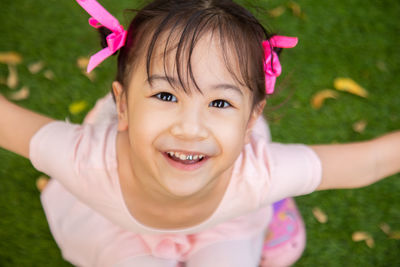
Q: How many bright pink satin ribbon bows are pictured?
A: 2